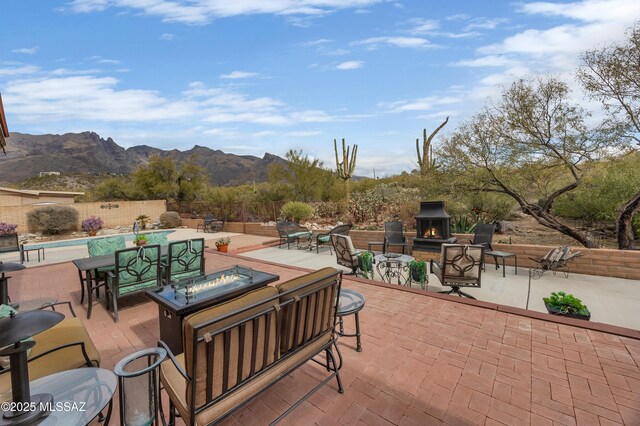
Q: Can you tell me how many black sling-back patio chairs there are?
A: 2